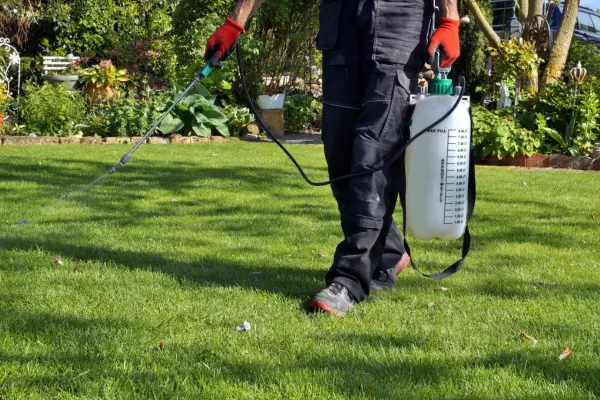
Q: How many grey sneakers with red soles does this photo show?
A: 2